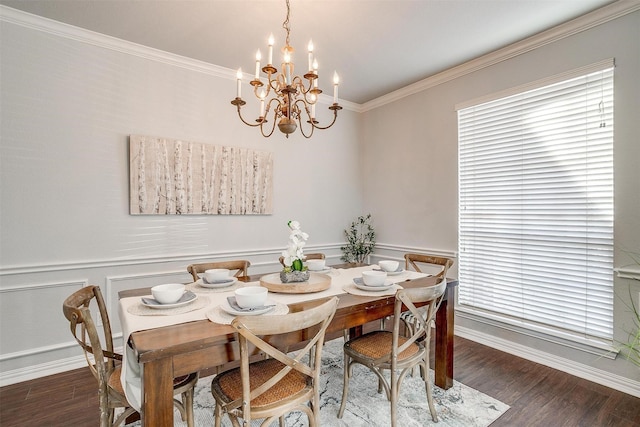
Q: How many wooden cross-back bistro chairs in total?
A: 6